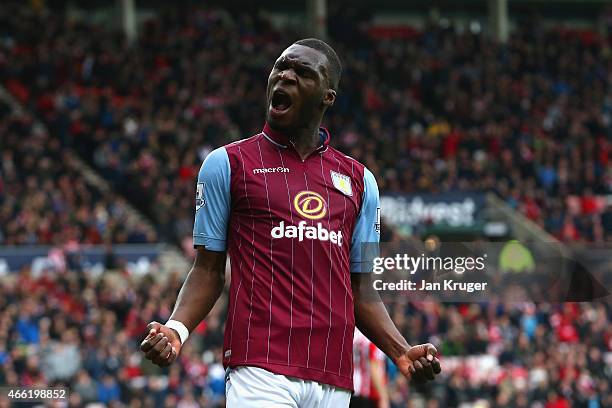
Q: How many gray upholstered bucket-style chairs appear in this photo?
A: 0